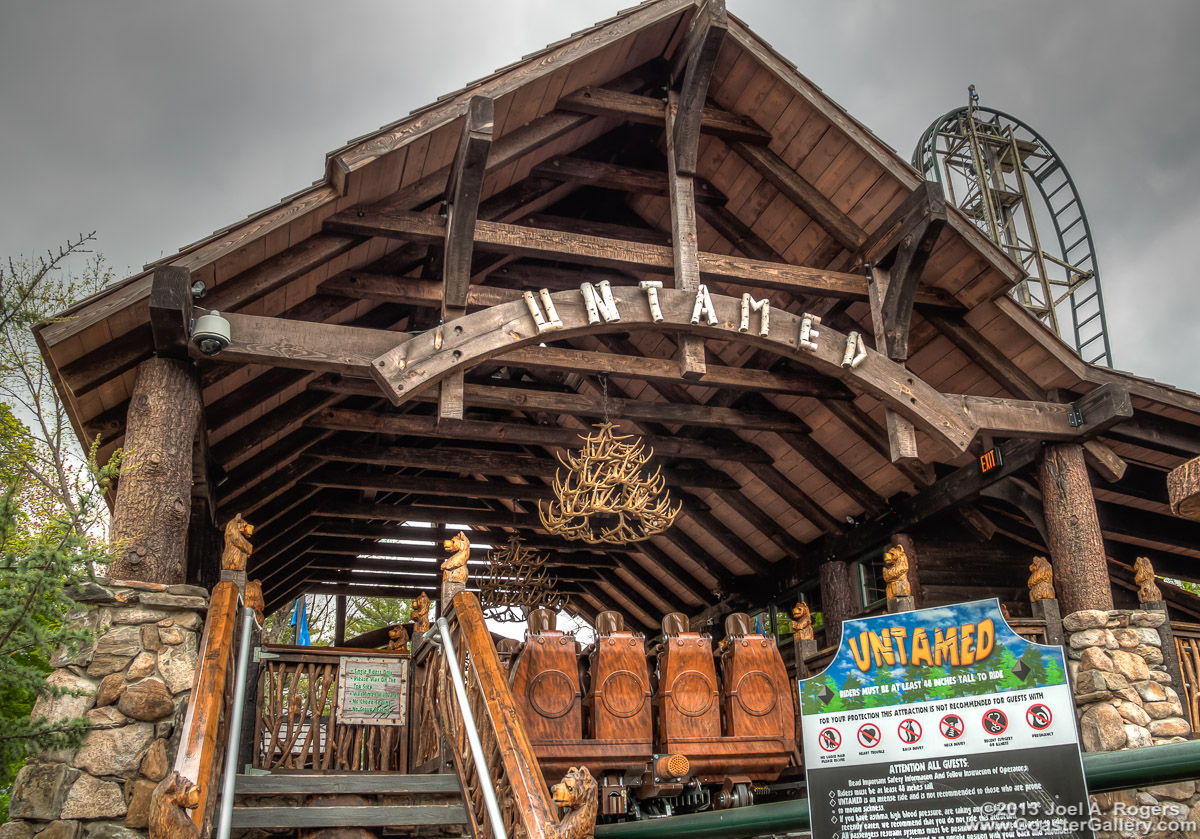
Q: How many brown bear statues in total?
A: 11